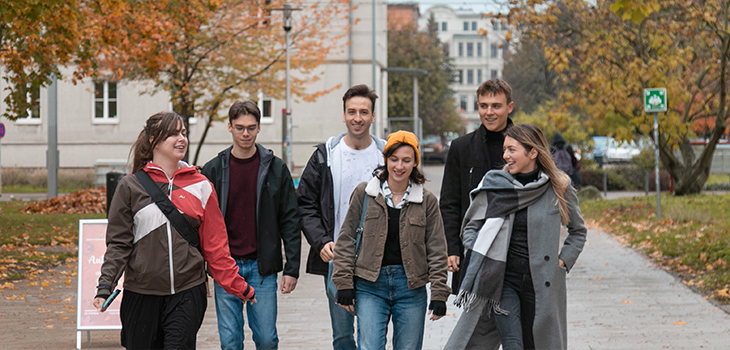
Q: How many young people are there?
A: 6